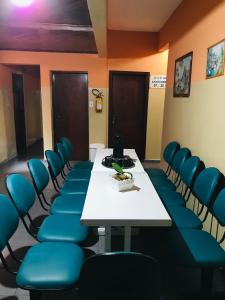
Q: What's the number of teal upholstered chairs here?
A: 12